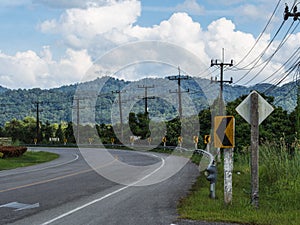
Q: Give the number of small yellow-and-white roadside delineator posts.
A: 10